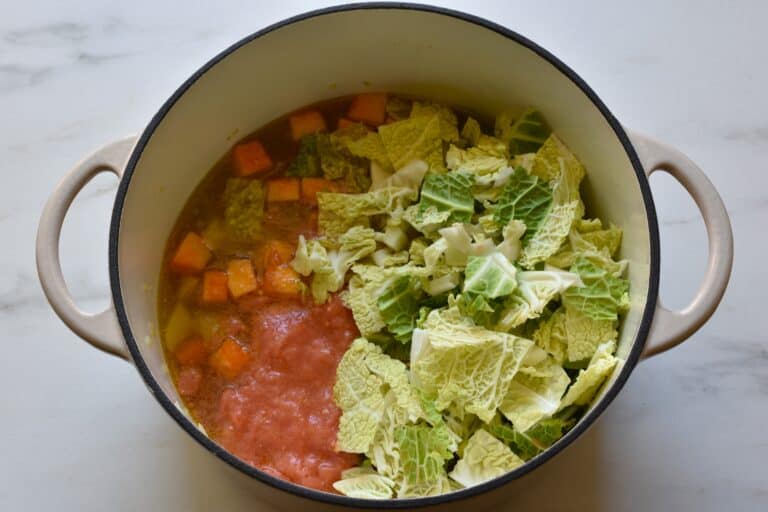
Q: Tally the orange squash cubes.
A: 13